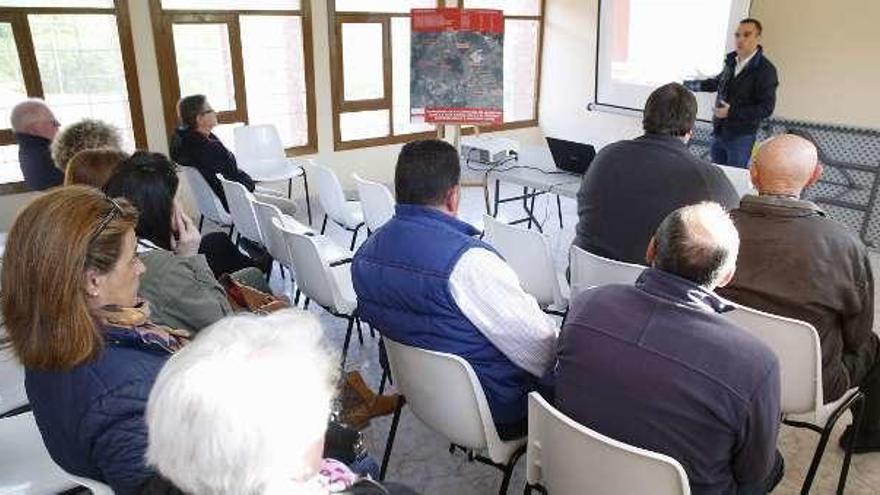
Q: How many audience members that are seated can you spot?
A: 11